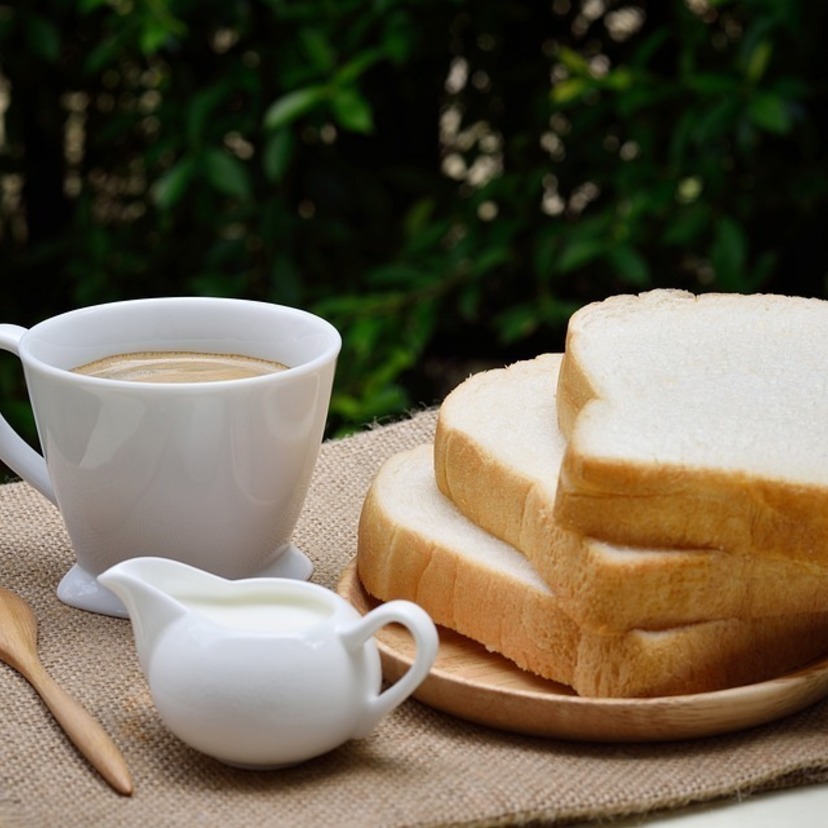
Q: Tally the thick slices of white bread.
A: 3